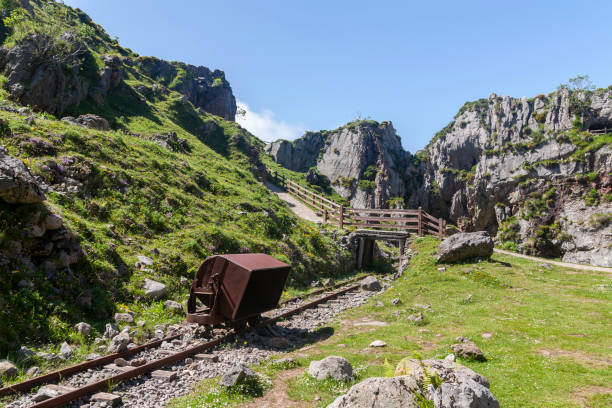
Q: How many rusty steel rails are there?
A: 2